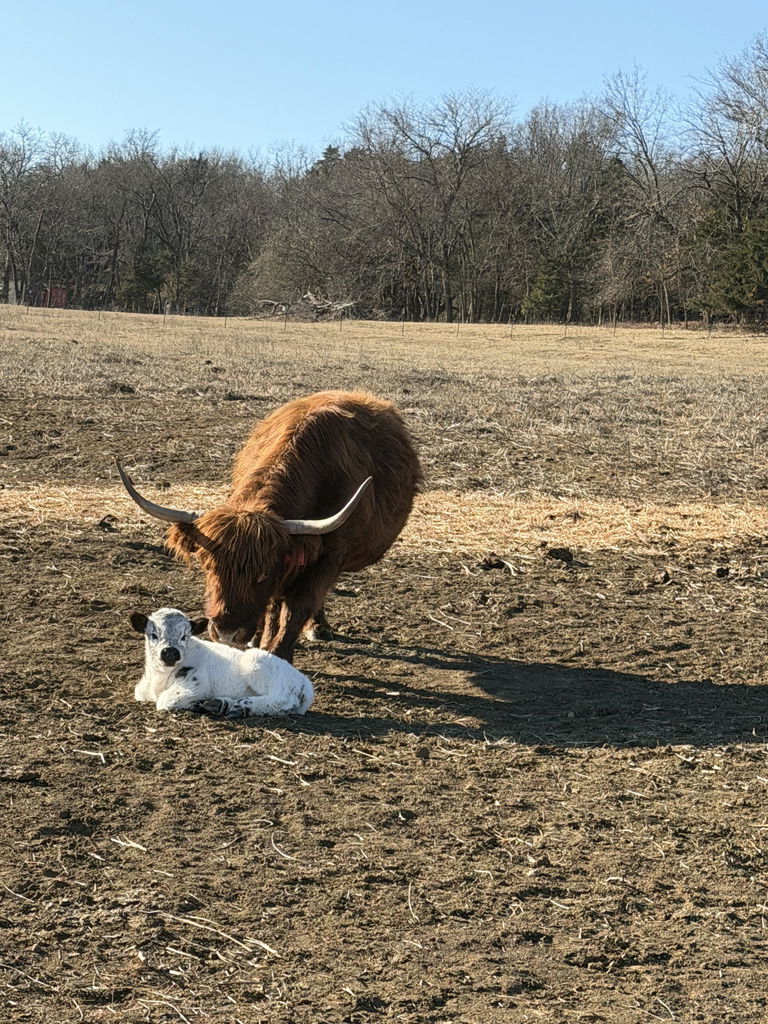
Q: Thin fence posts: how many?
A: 13